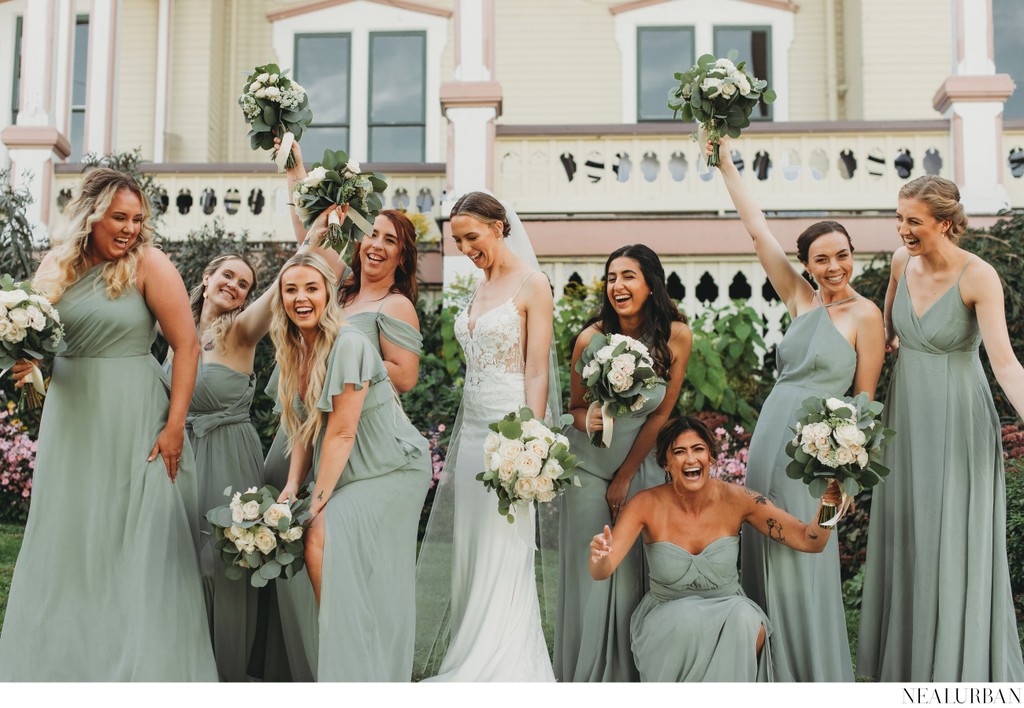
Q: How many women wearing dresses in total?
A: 9